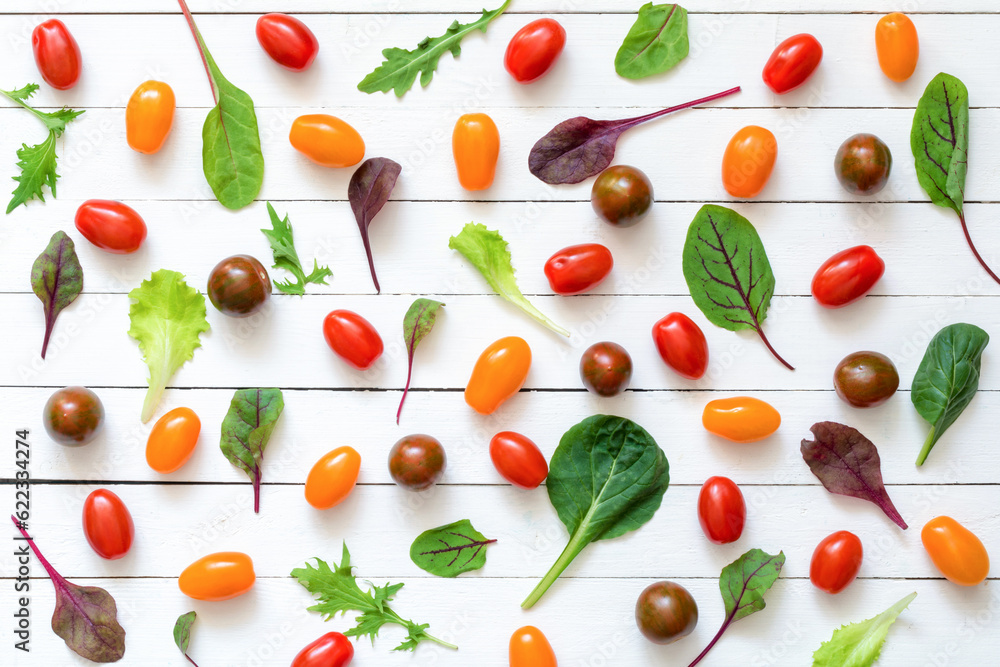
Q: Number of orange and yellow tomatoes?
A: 12